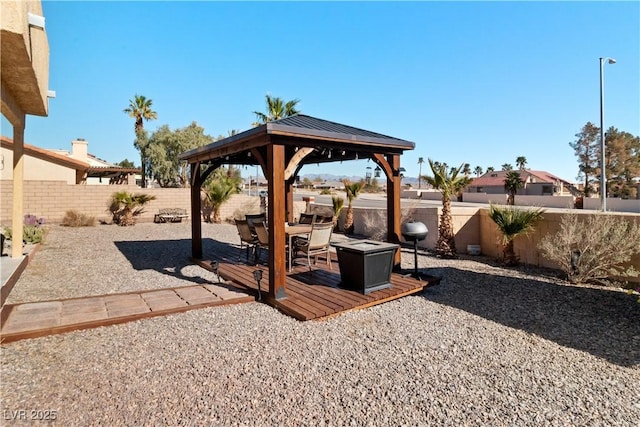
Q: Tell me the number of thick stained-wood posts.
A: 4